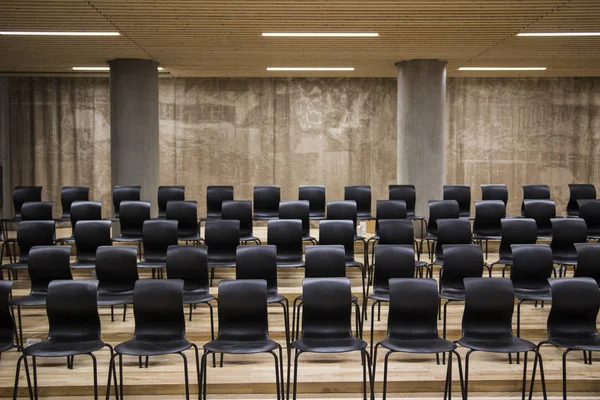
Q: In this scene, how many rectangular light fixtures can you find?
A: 6